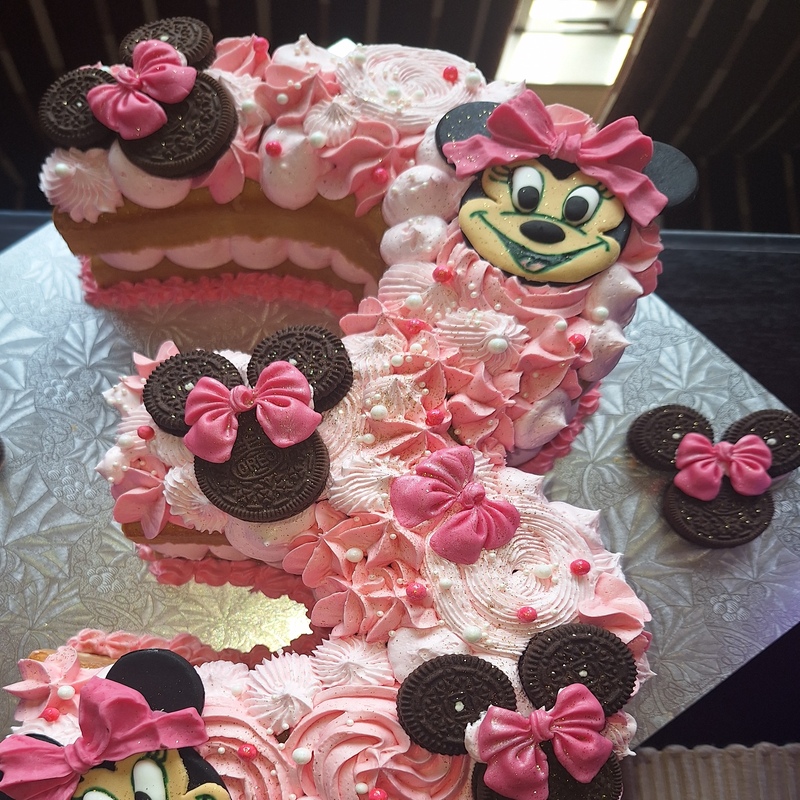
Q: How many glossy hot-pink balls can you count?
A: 15